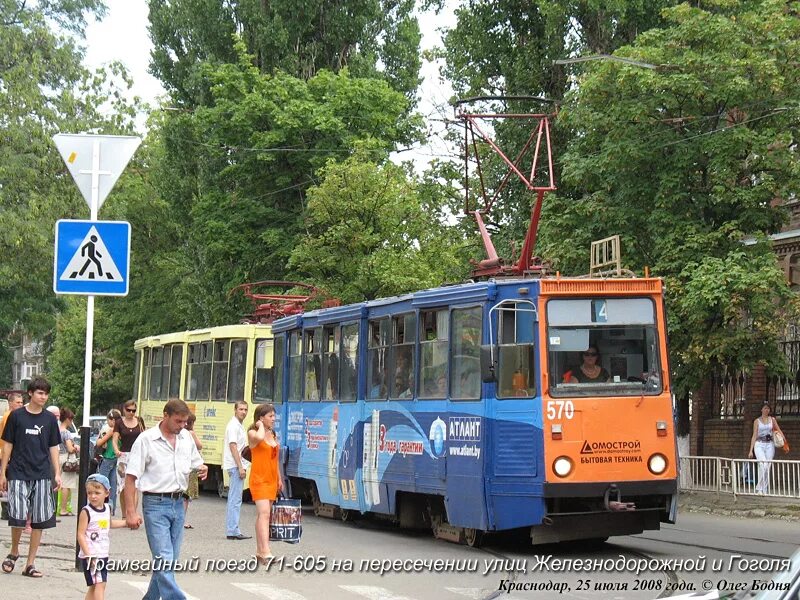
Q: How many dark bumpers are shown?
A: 1